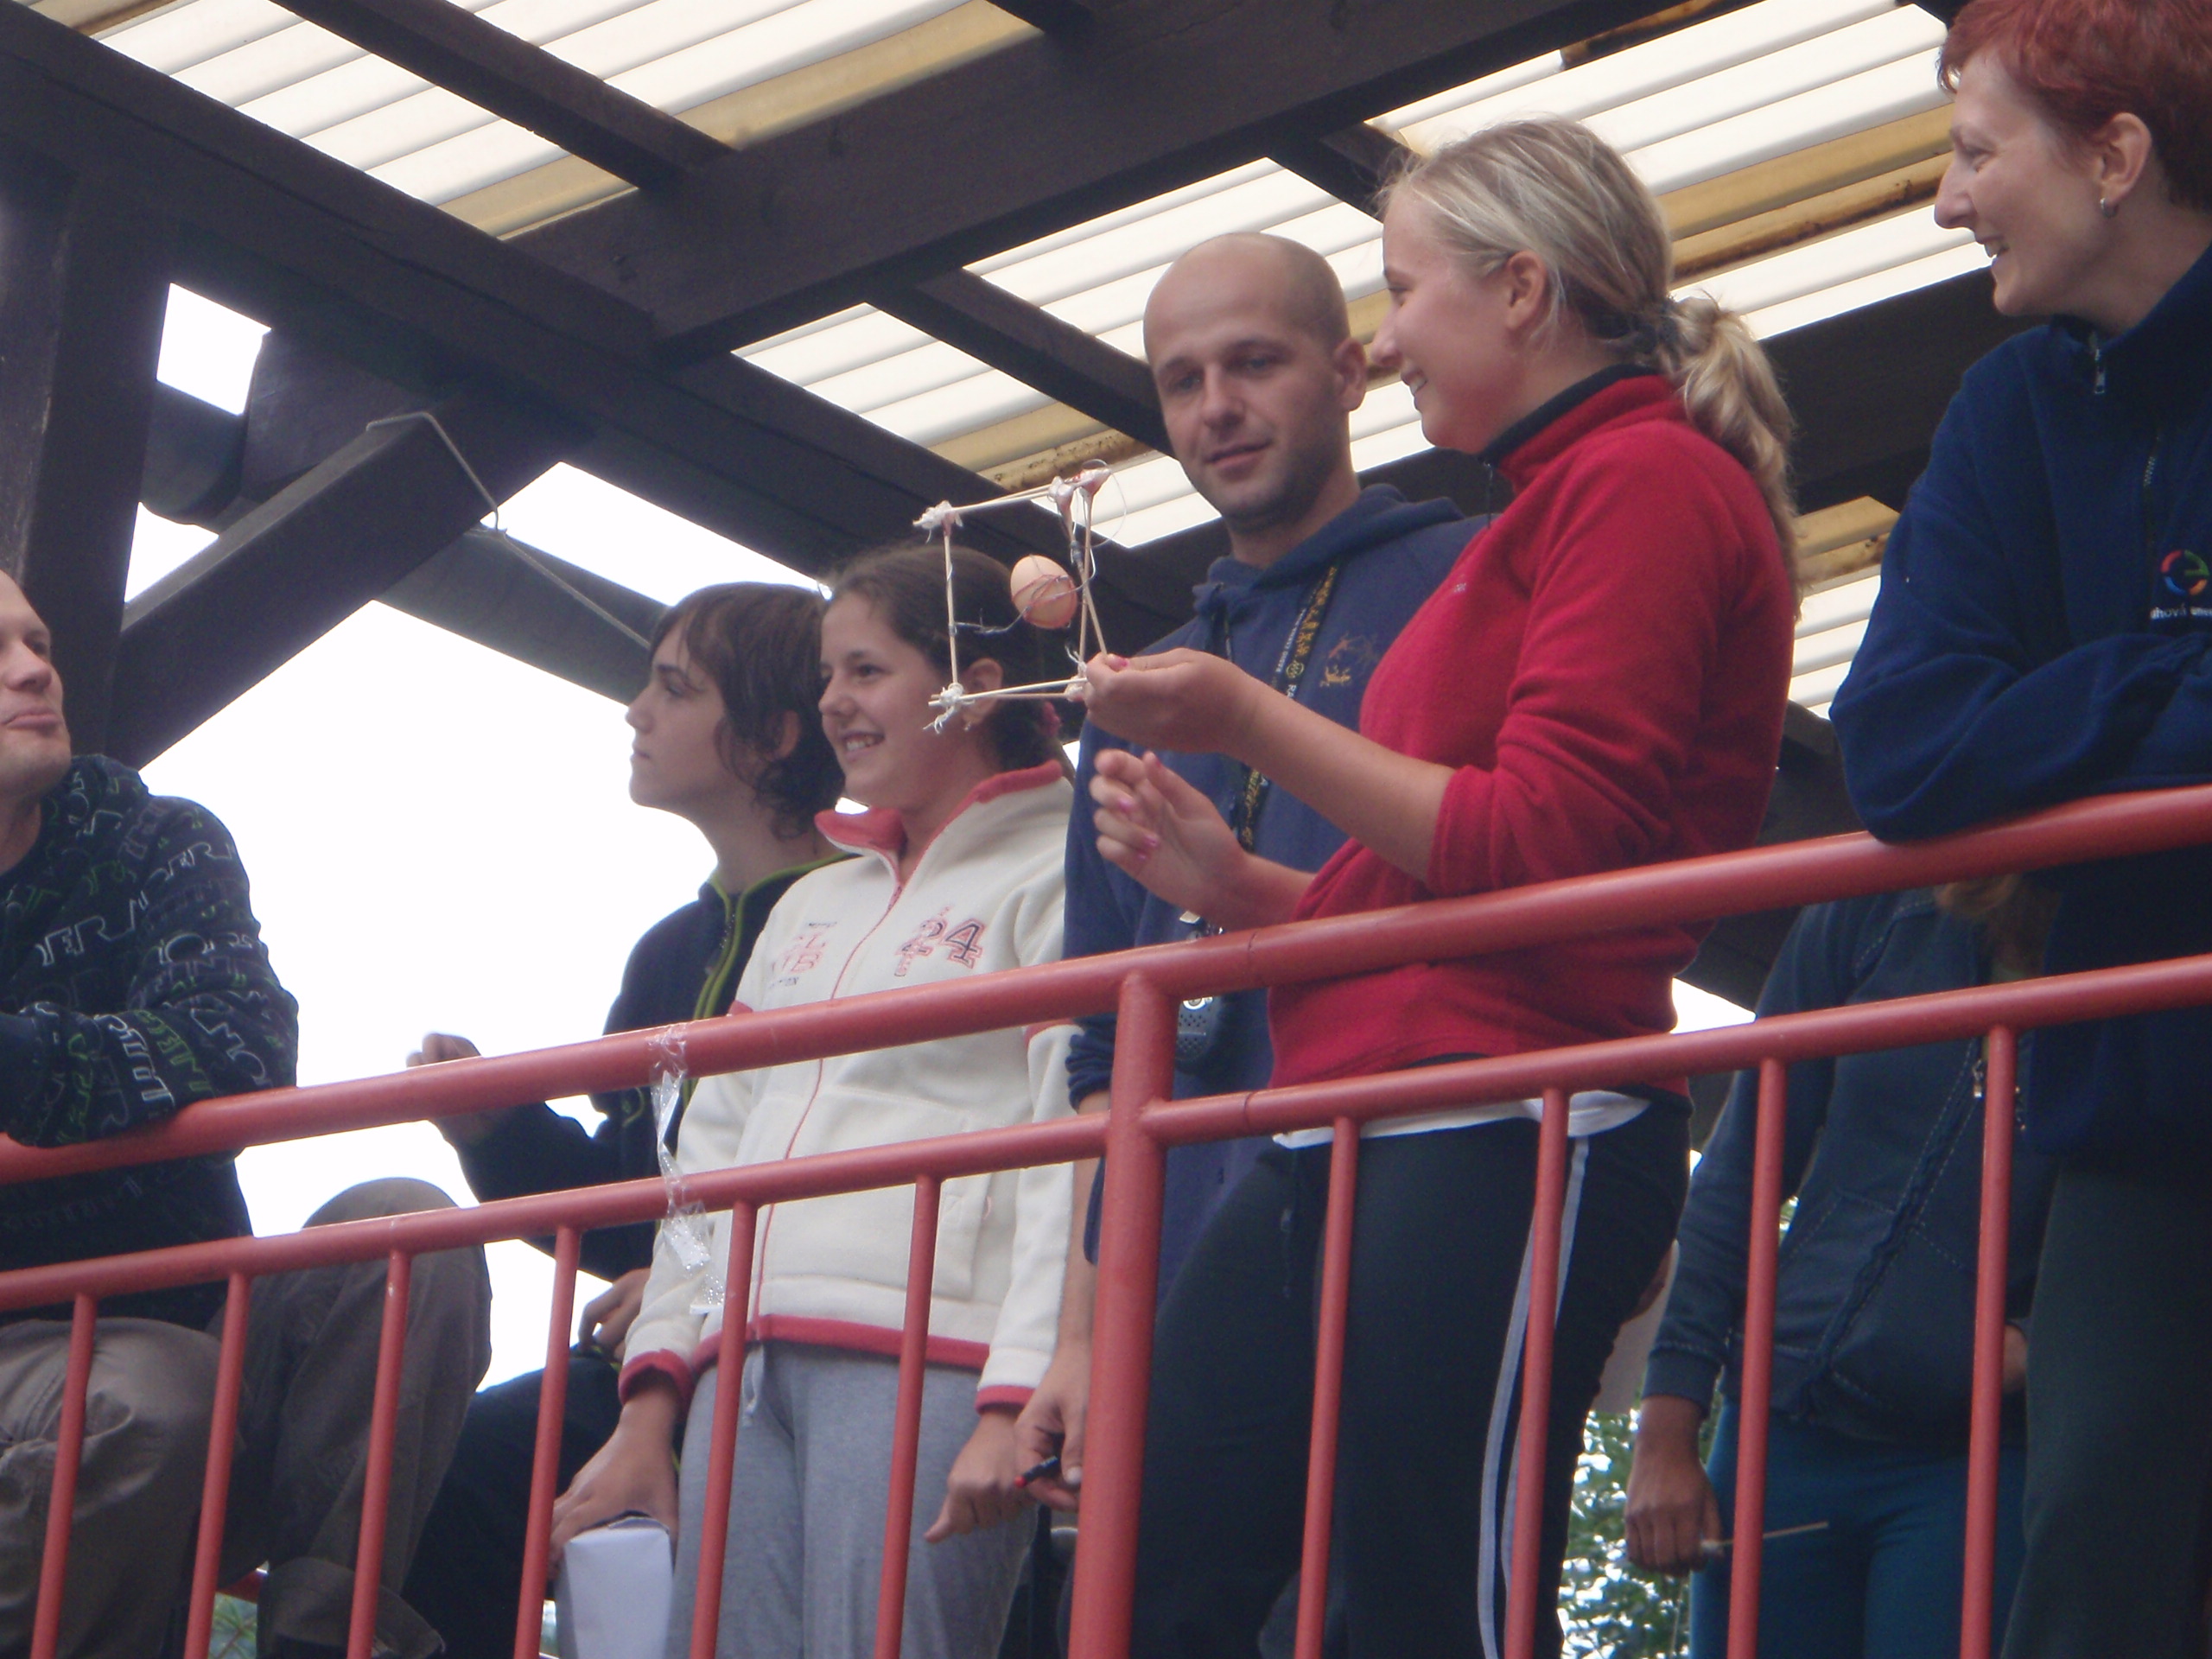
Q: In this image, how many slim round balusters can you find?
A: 10